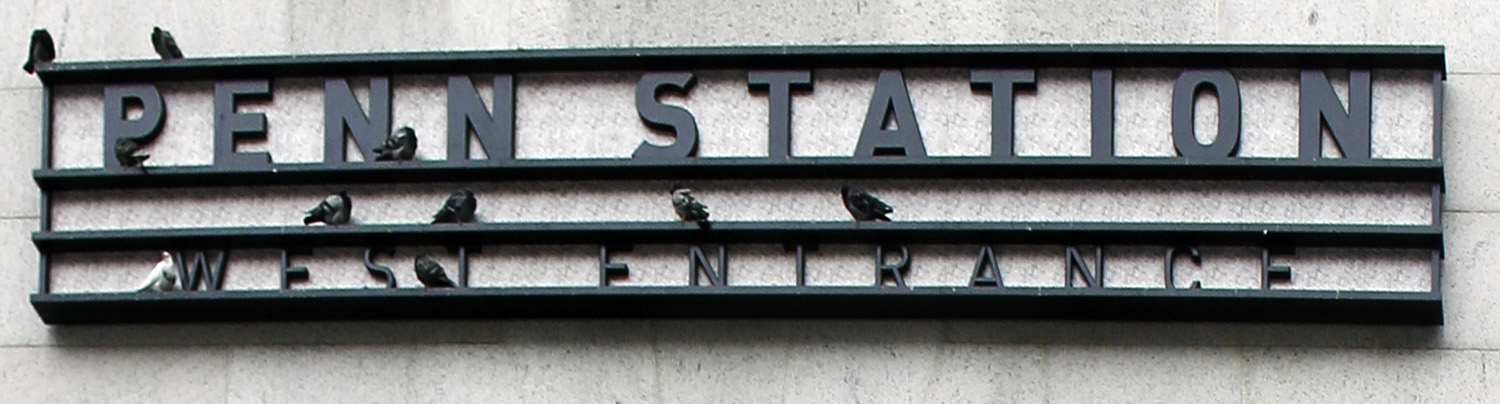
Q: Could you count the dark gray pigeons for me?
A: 9